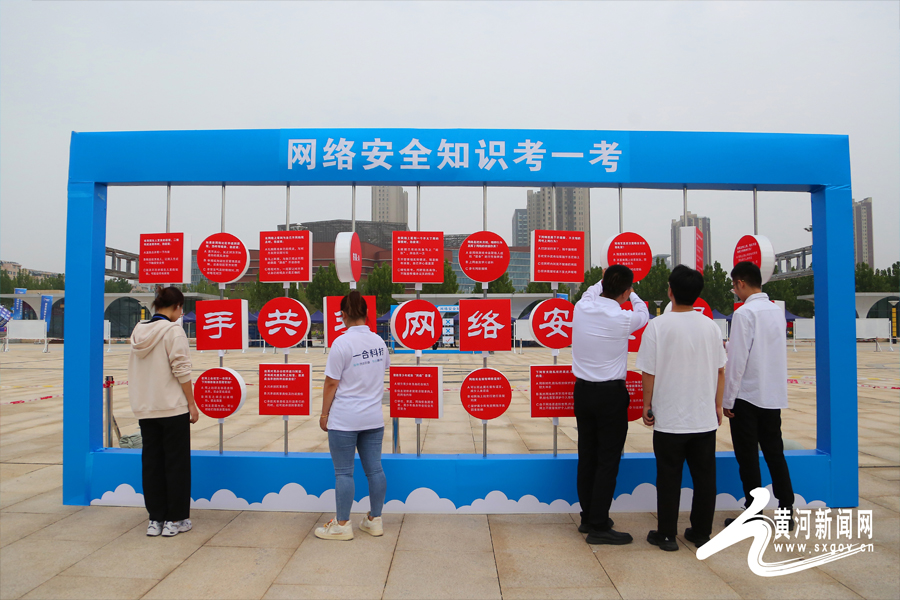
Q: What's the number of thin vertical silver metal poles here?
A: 10